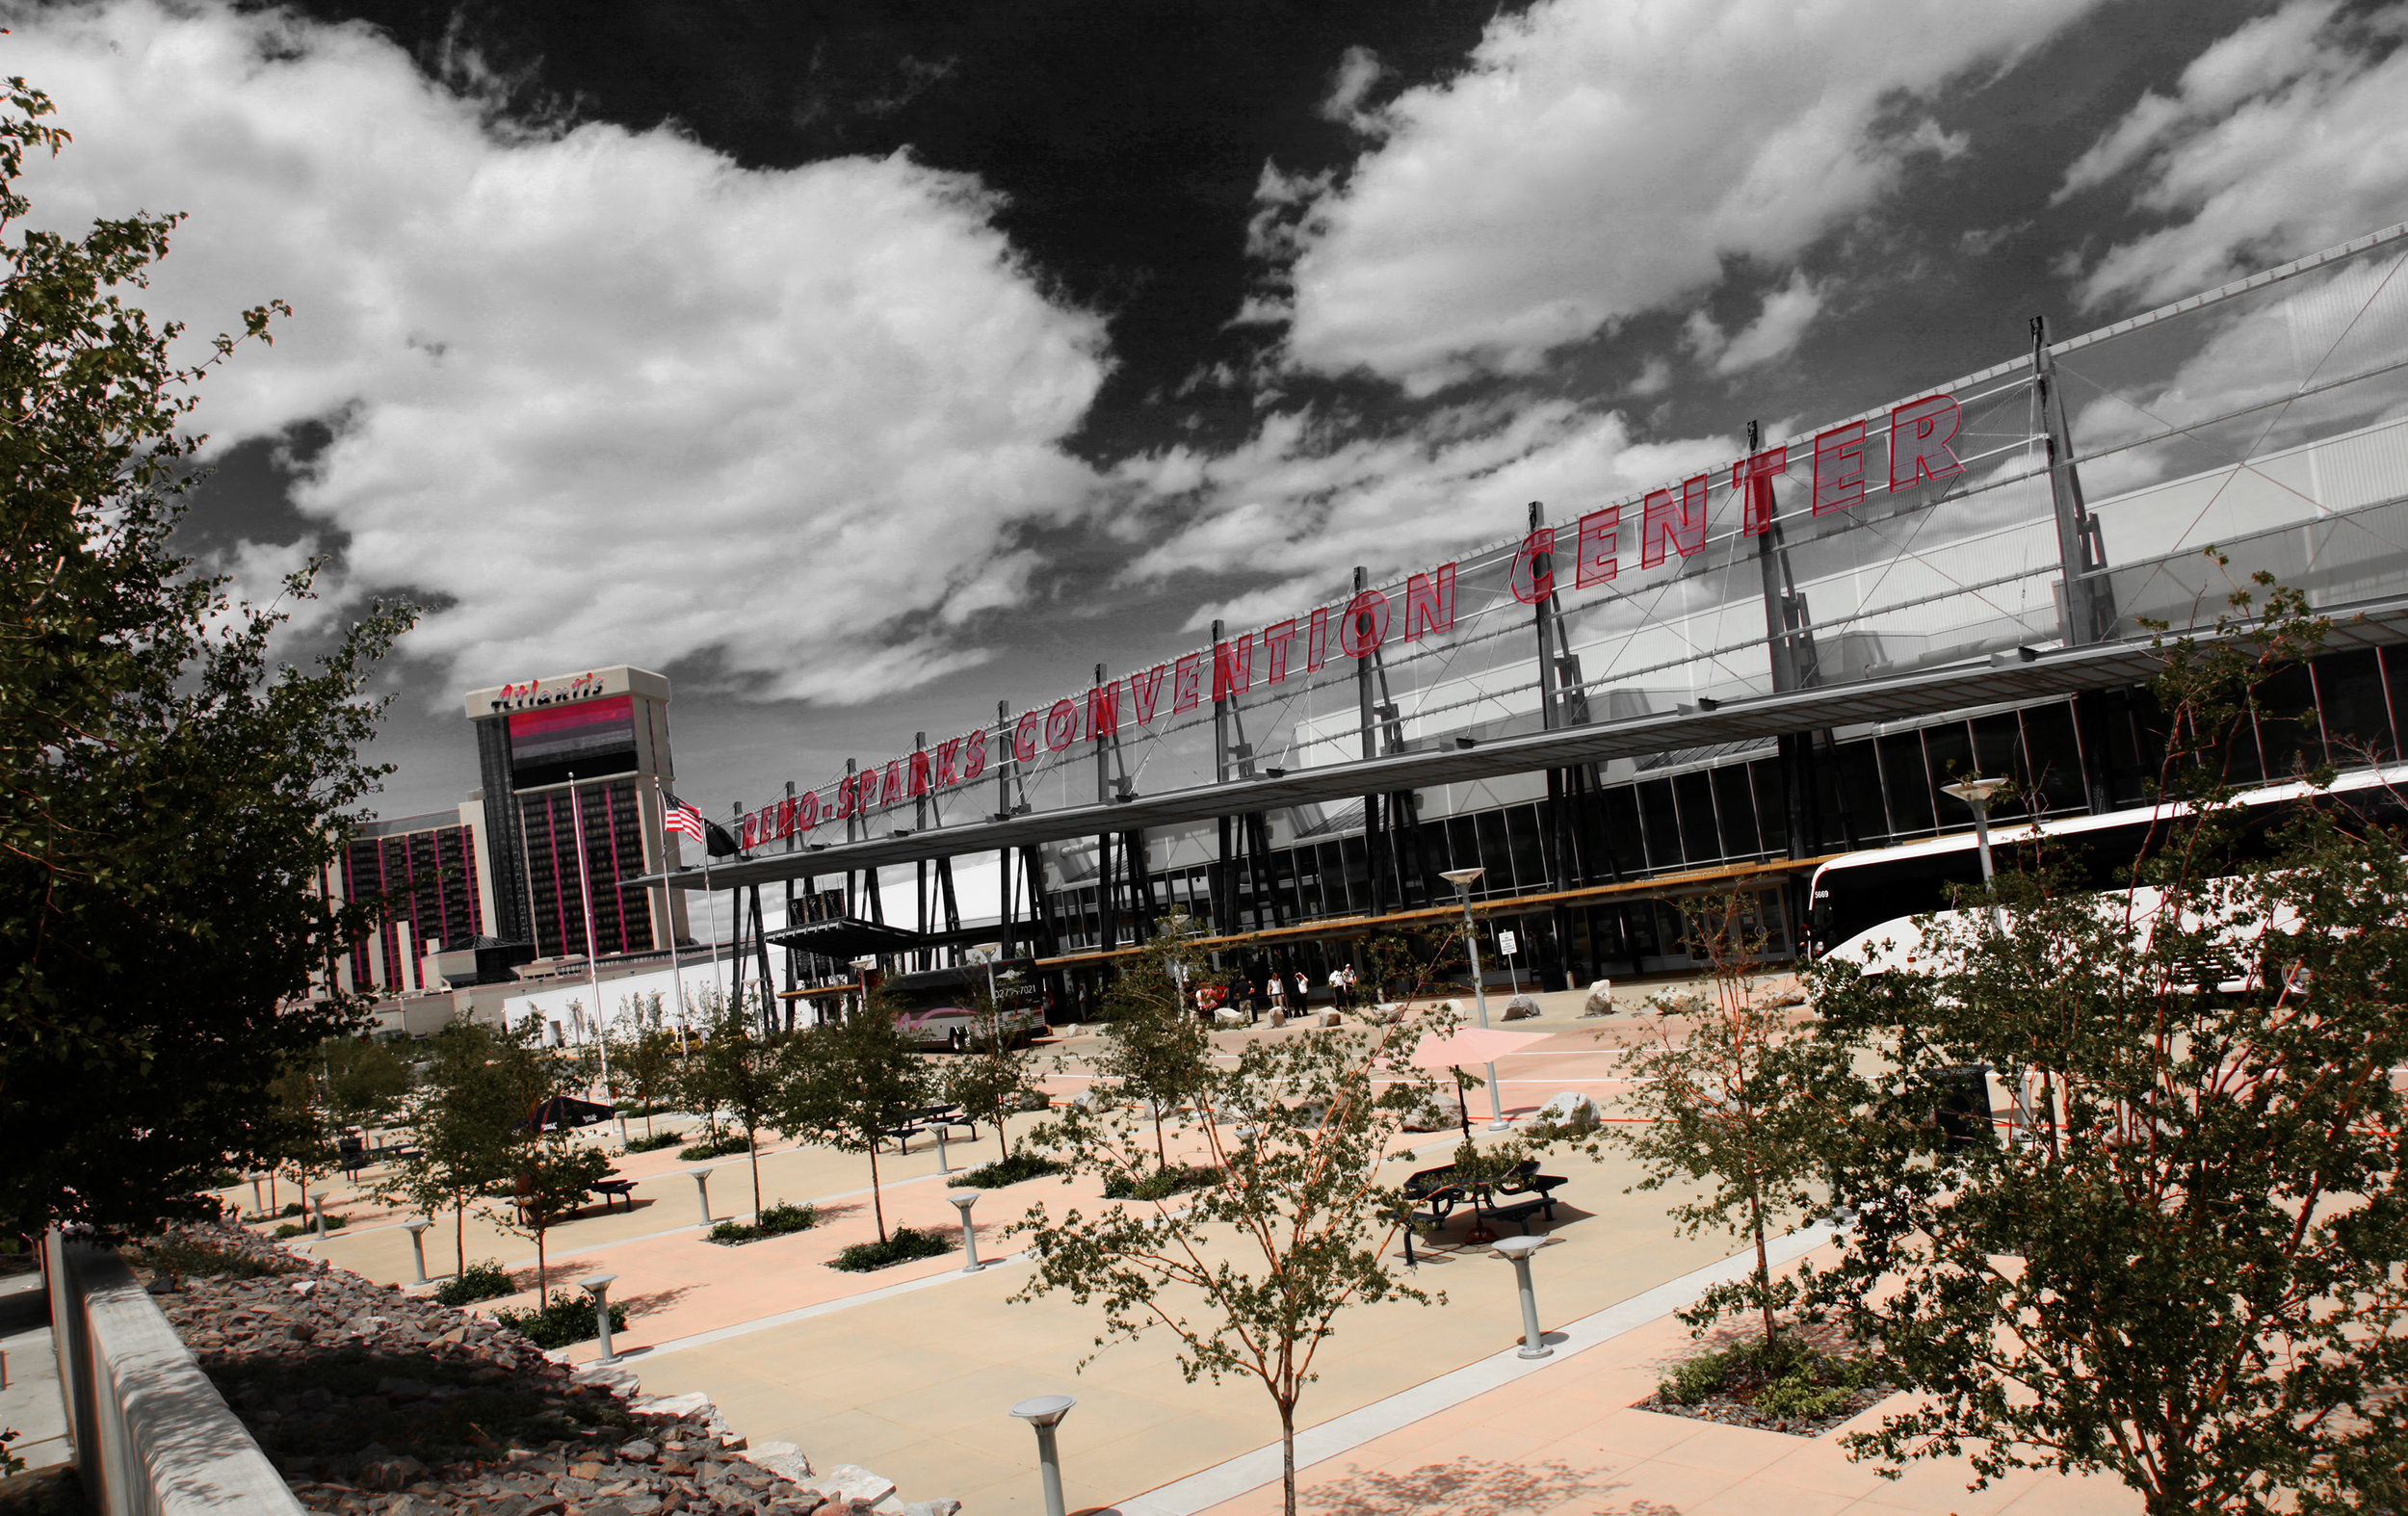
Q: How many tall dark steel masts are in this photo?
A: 11